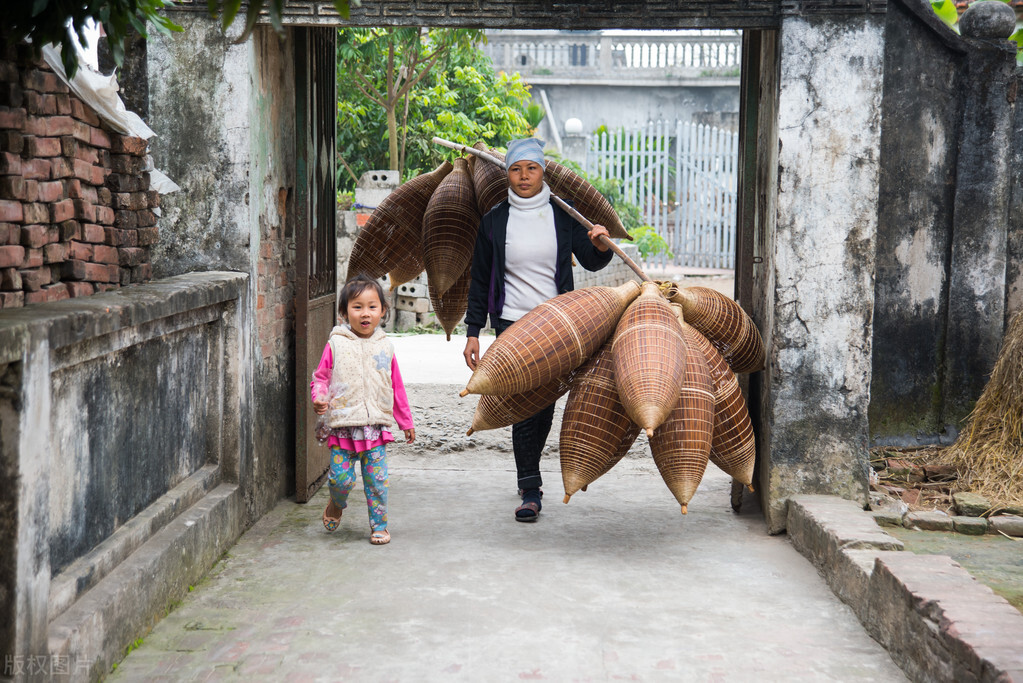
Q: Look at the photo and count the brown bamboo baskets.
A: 14